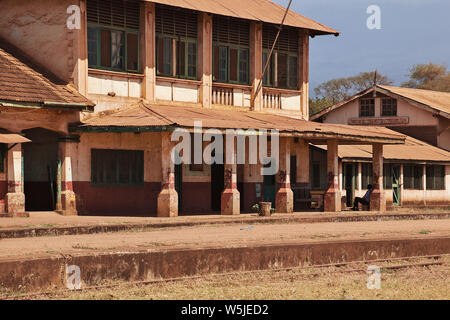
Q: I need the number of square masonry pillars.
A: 7